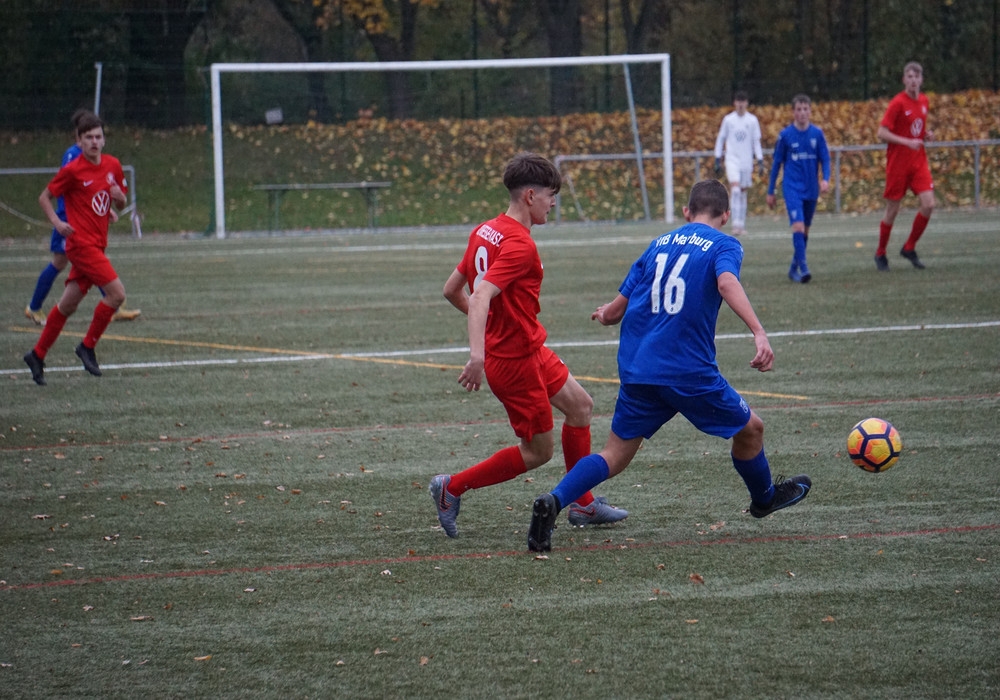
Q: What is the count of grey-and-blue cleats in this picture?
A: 2